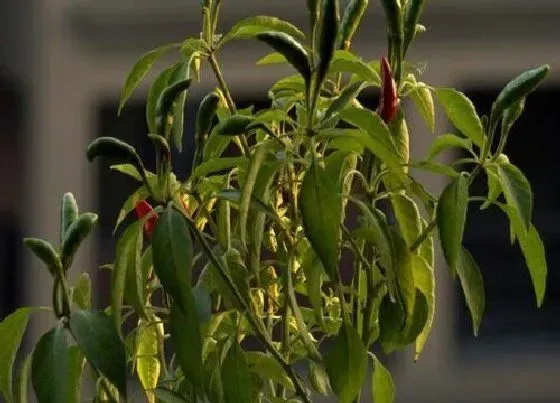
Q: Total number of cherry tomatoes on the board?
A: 0